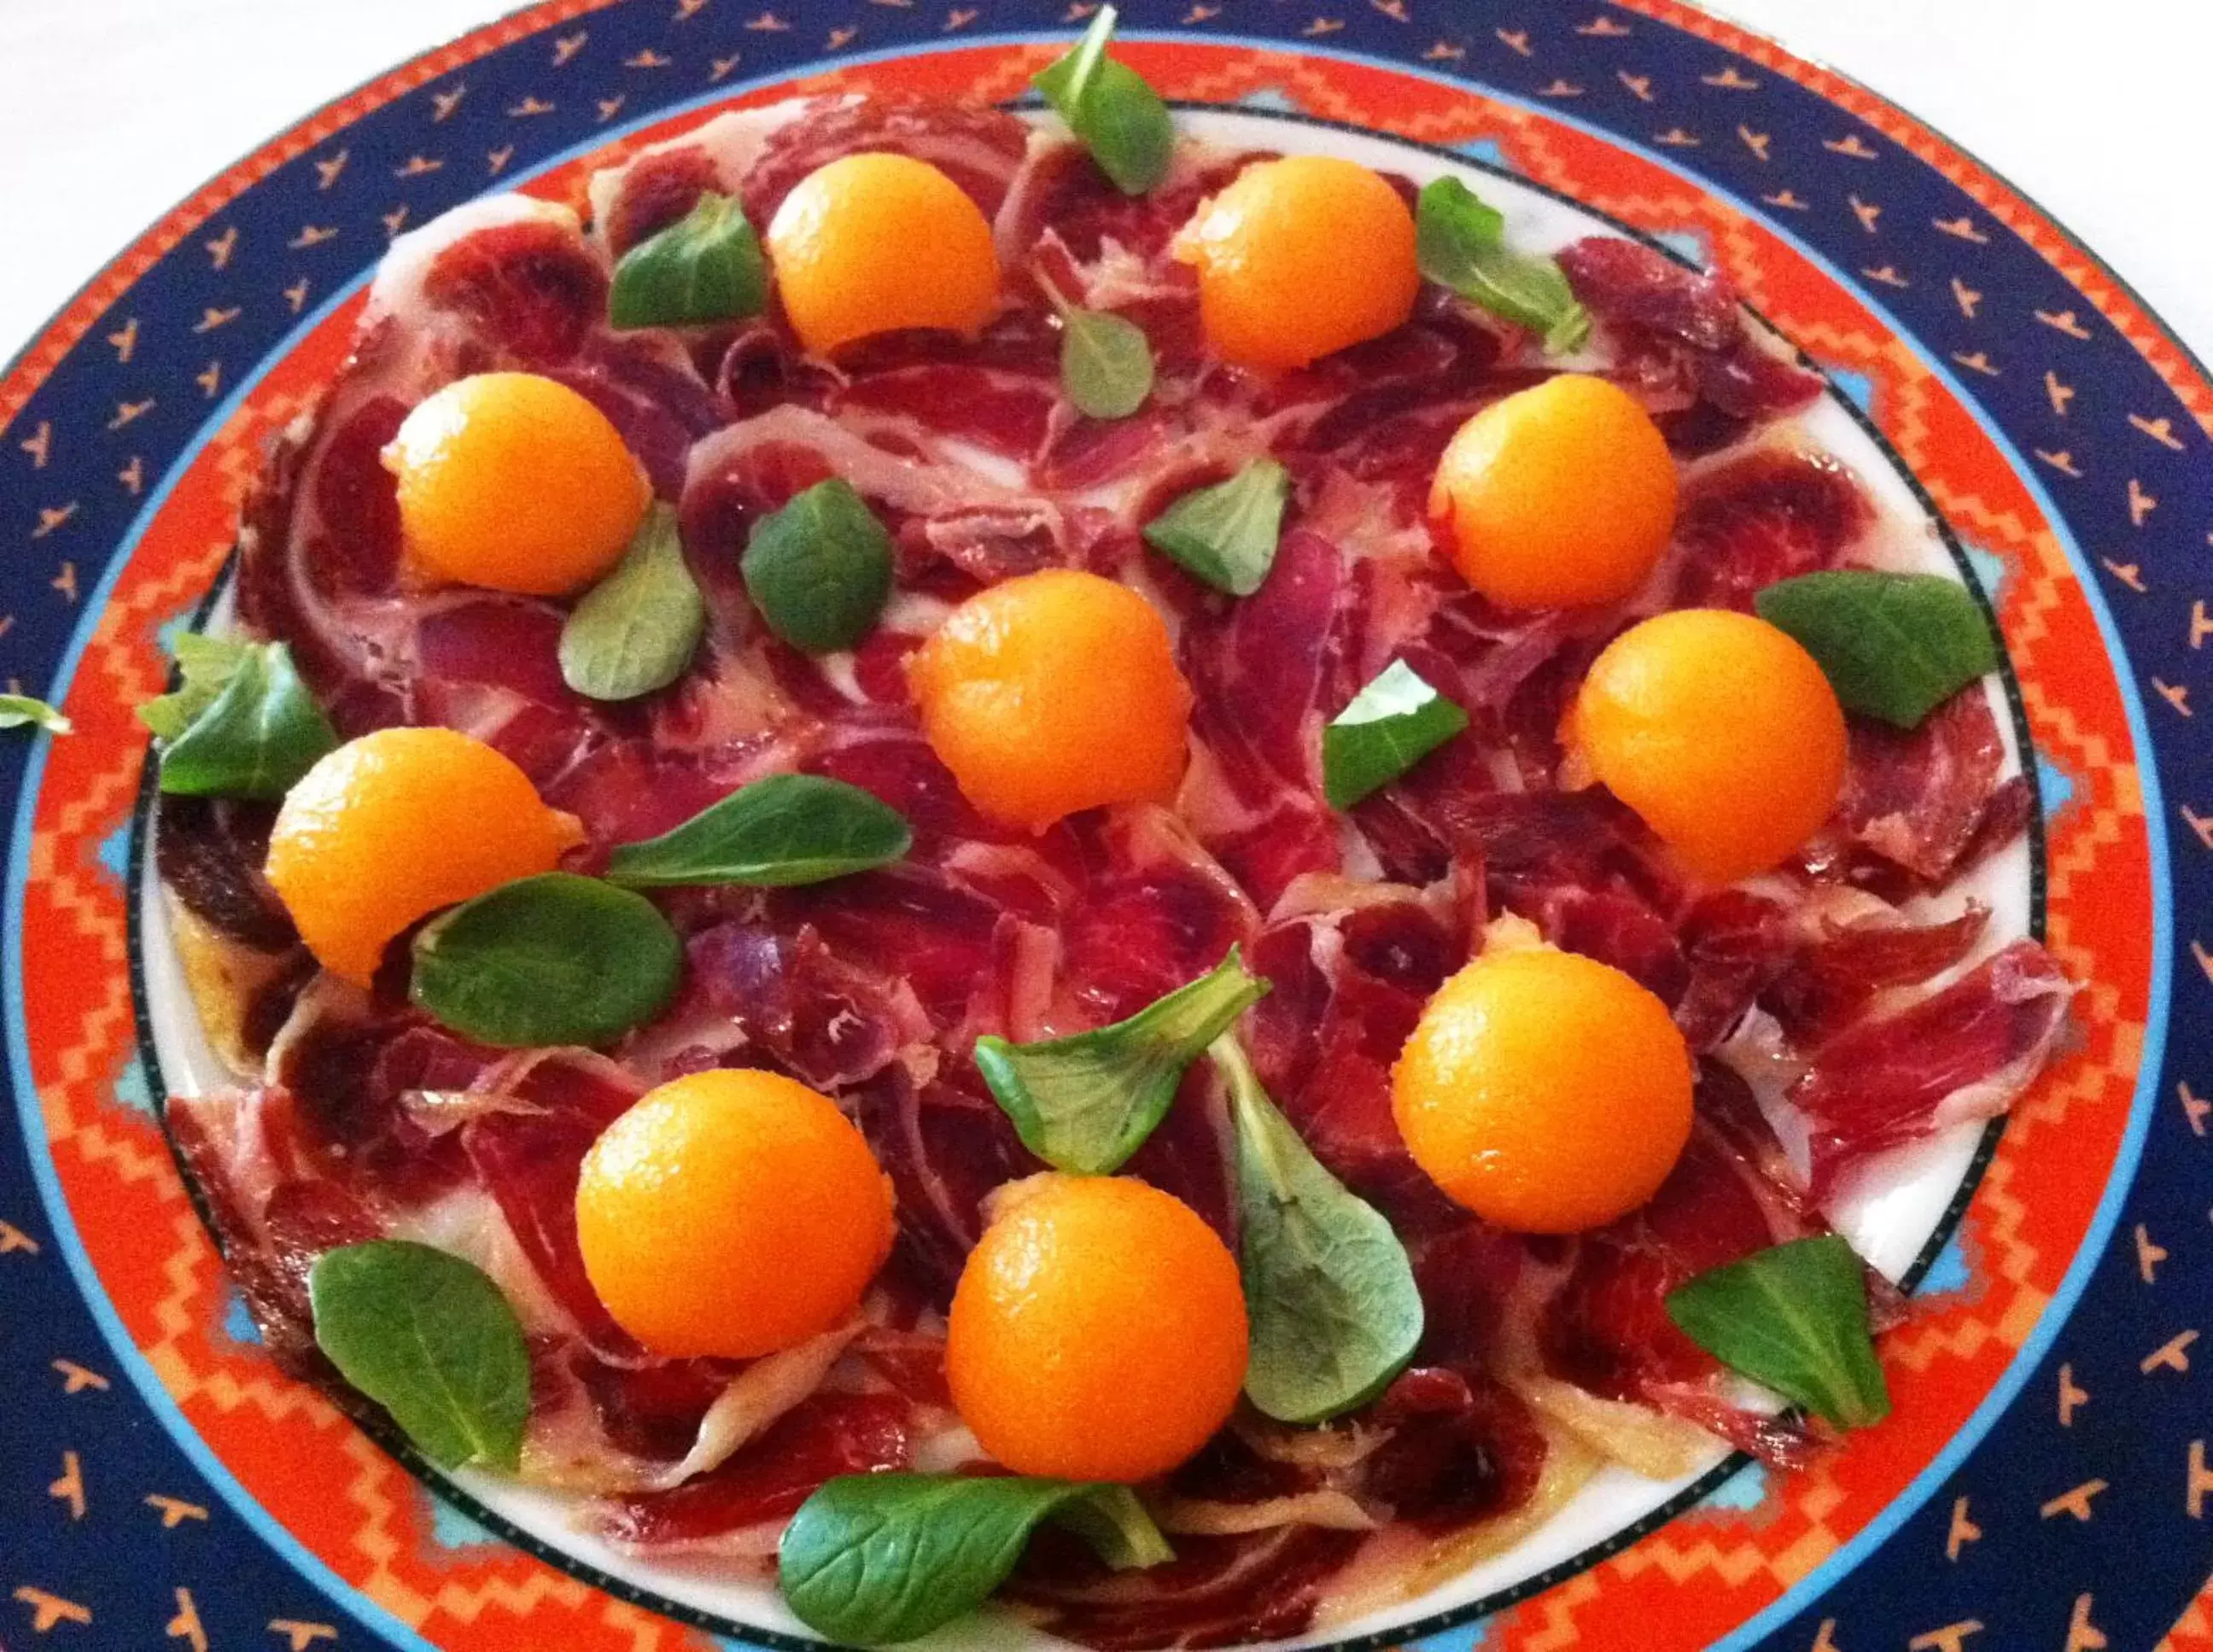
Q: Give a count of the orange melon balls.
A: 10